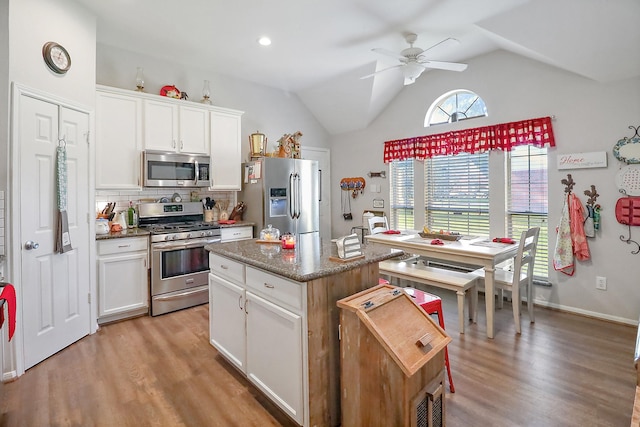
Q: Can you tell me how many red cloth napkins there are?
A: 3